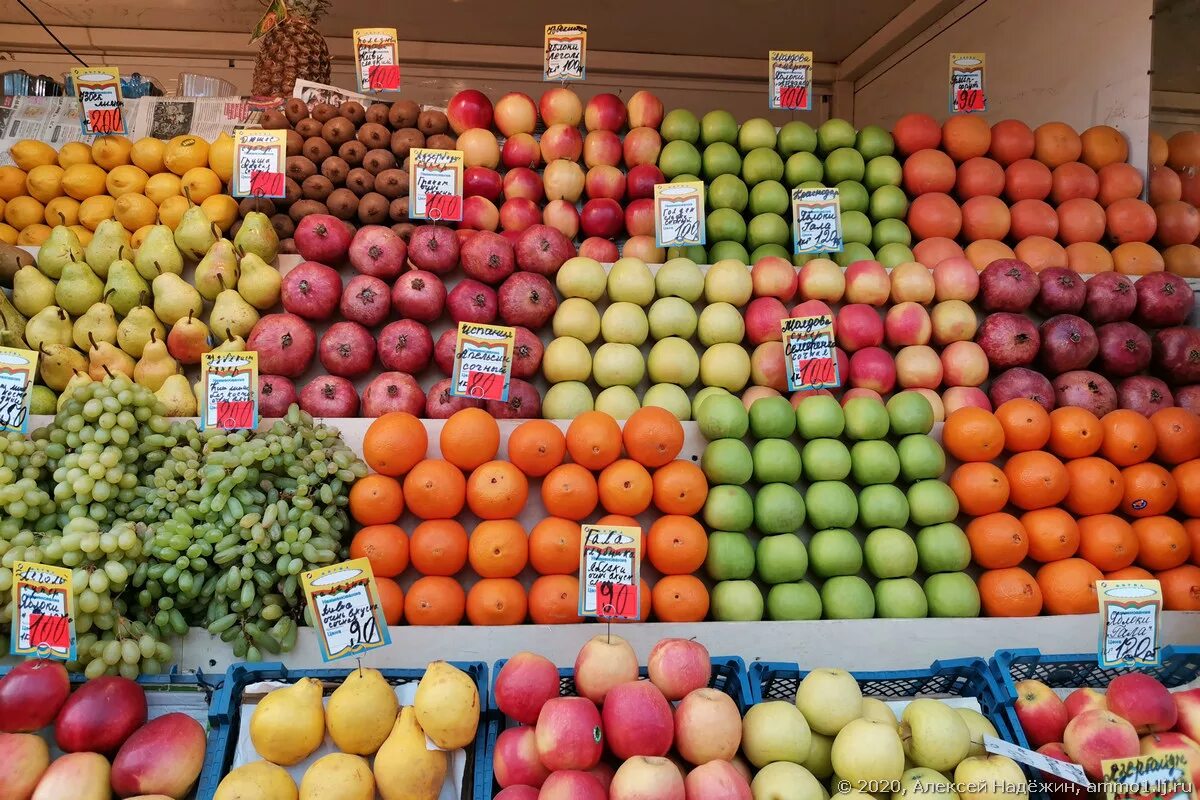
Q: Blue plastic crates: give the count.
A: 5